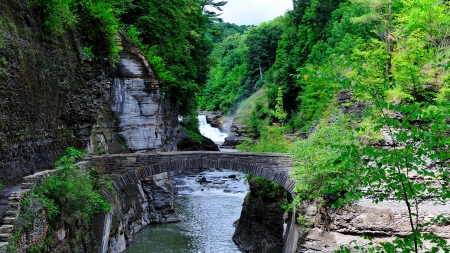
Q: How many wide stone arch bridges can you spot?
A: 1